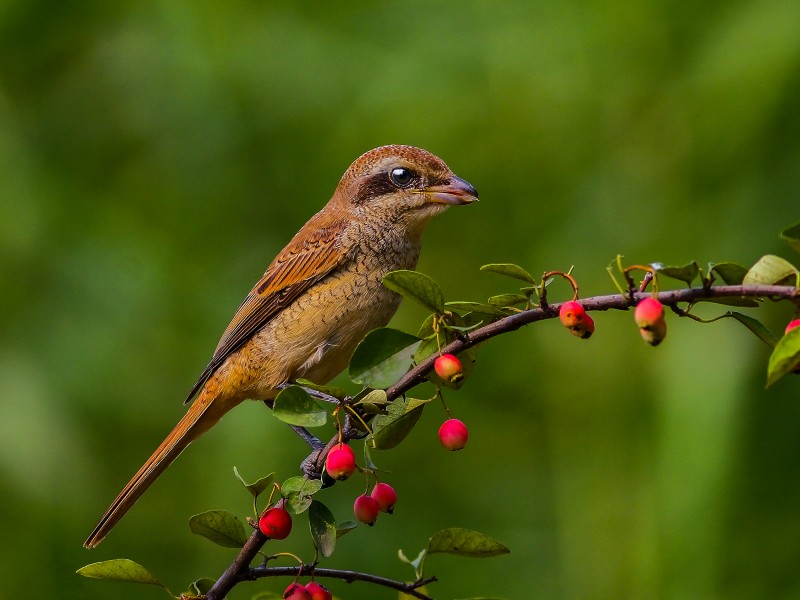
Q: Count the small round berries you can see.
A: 13